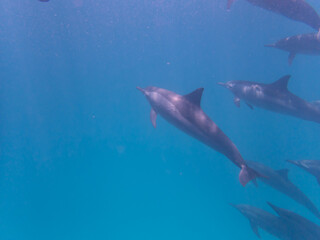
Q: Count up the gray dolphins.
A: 8